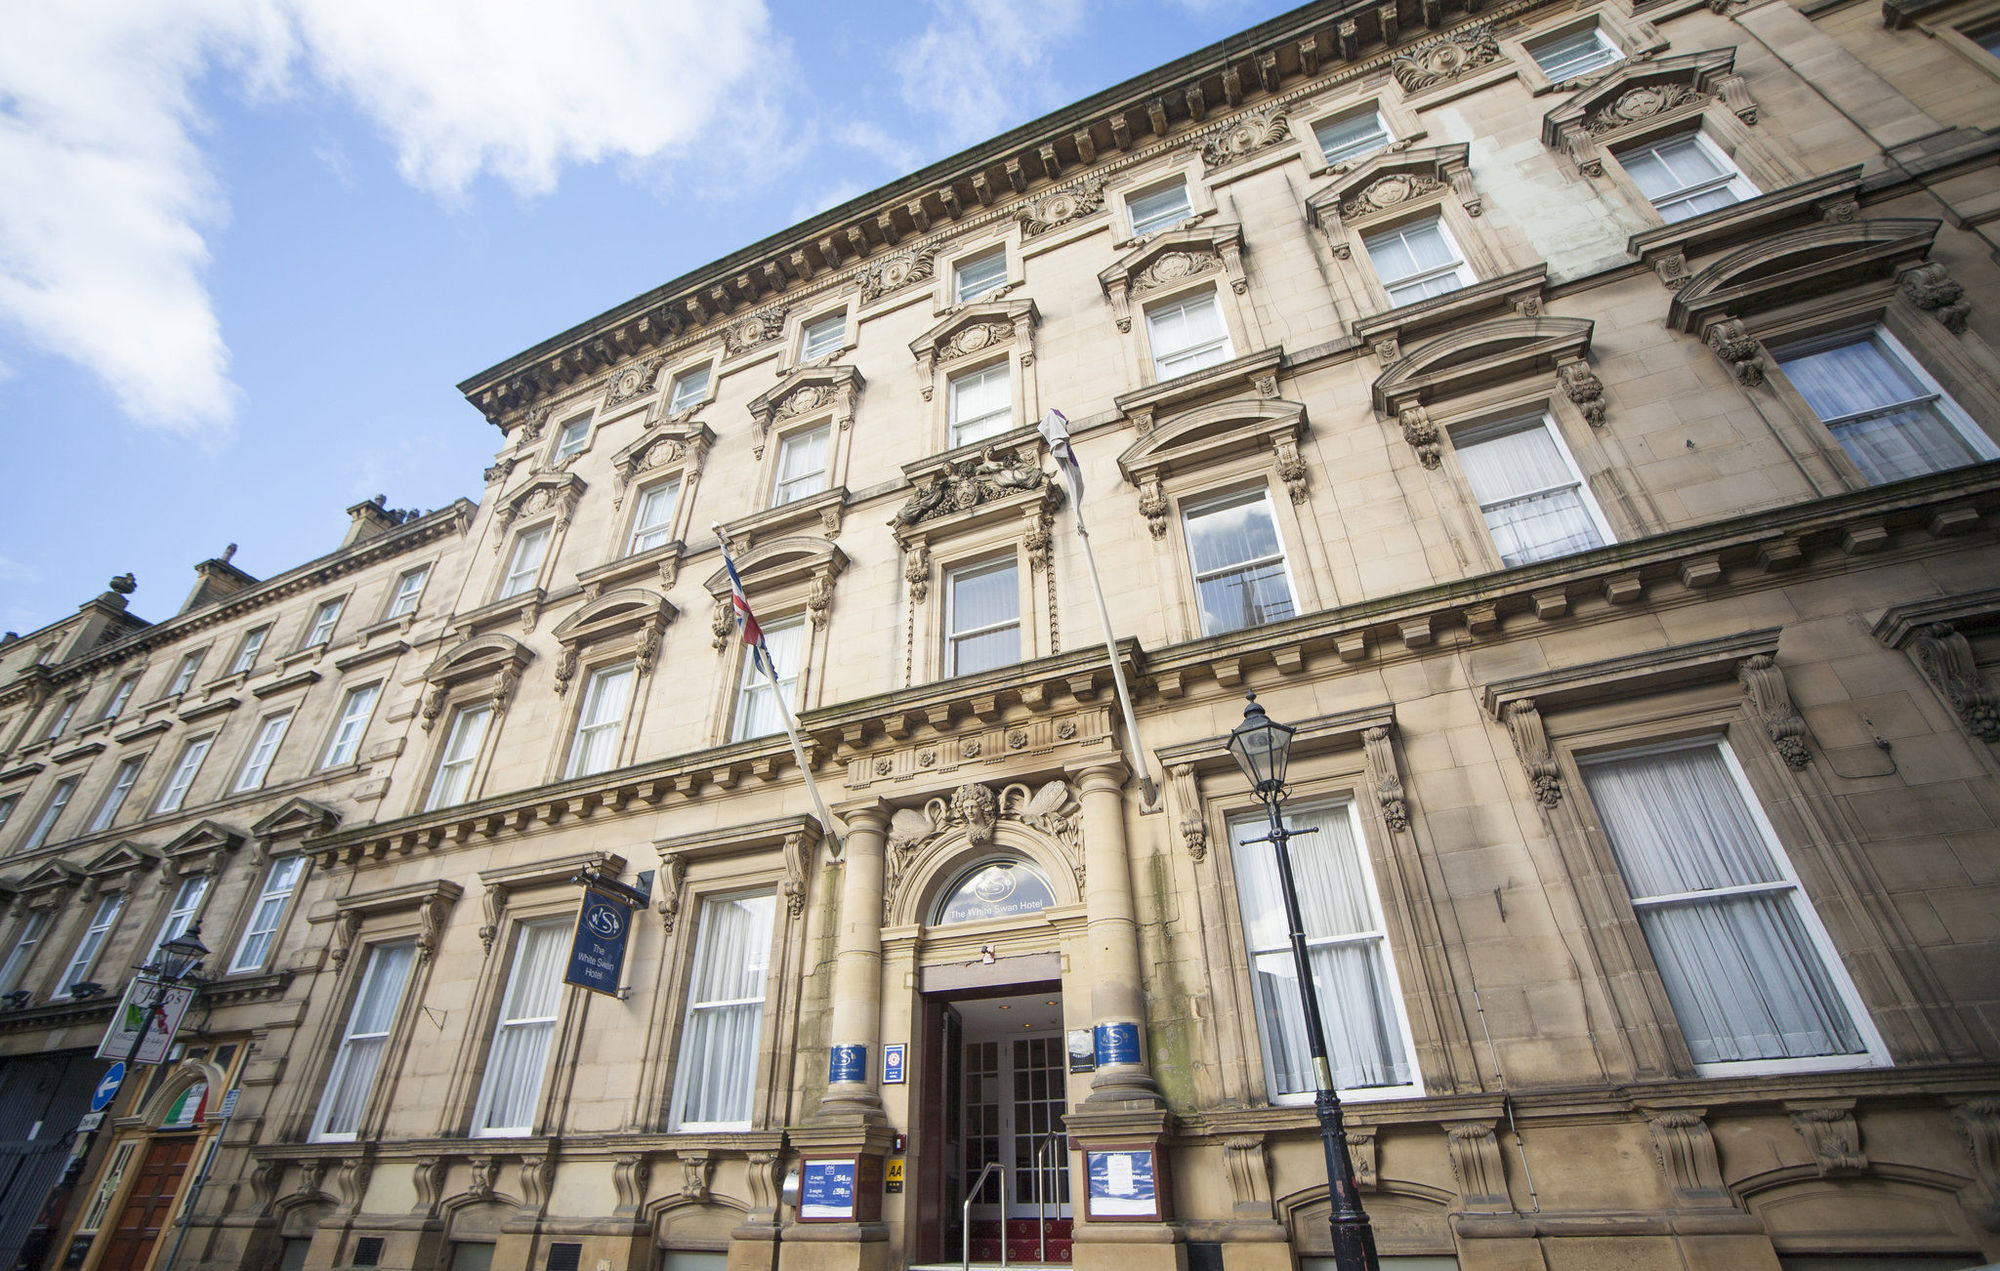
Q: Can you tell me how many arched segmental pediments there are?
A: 6